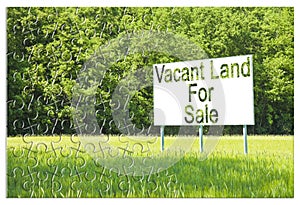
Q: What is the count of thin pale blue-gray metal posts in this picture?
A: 3